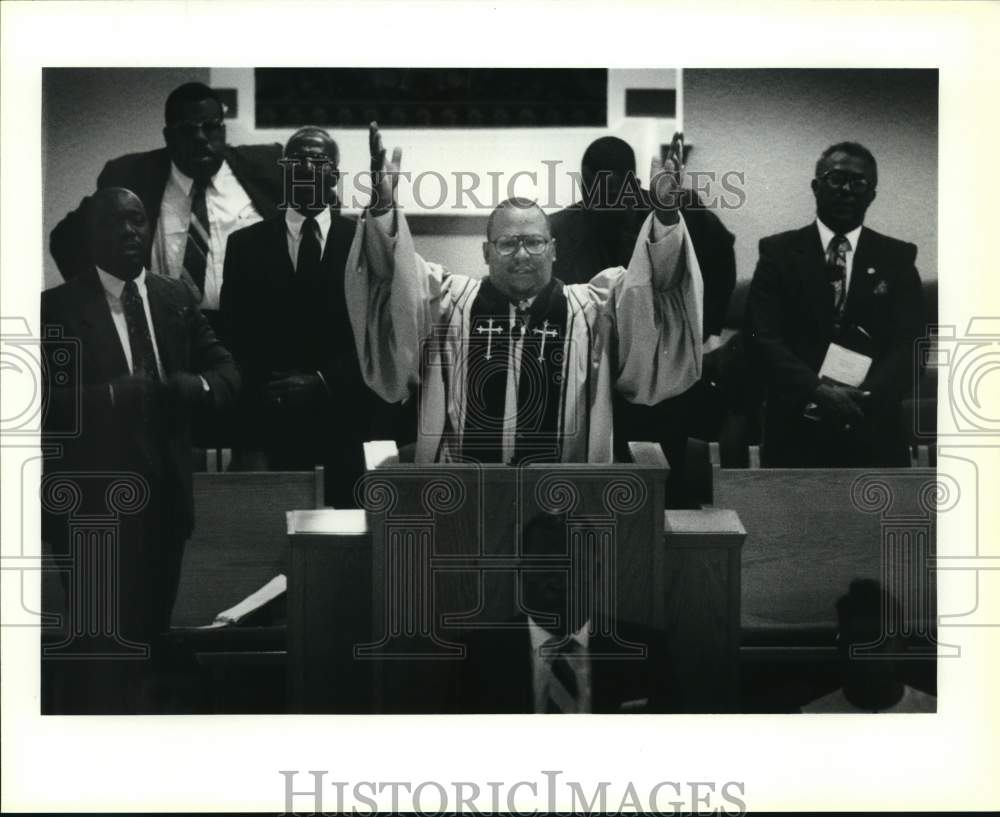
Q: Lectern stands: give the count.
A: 1